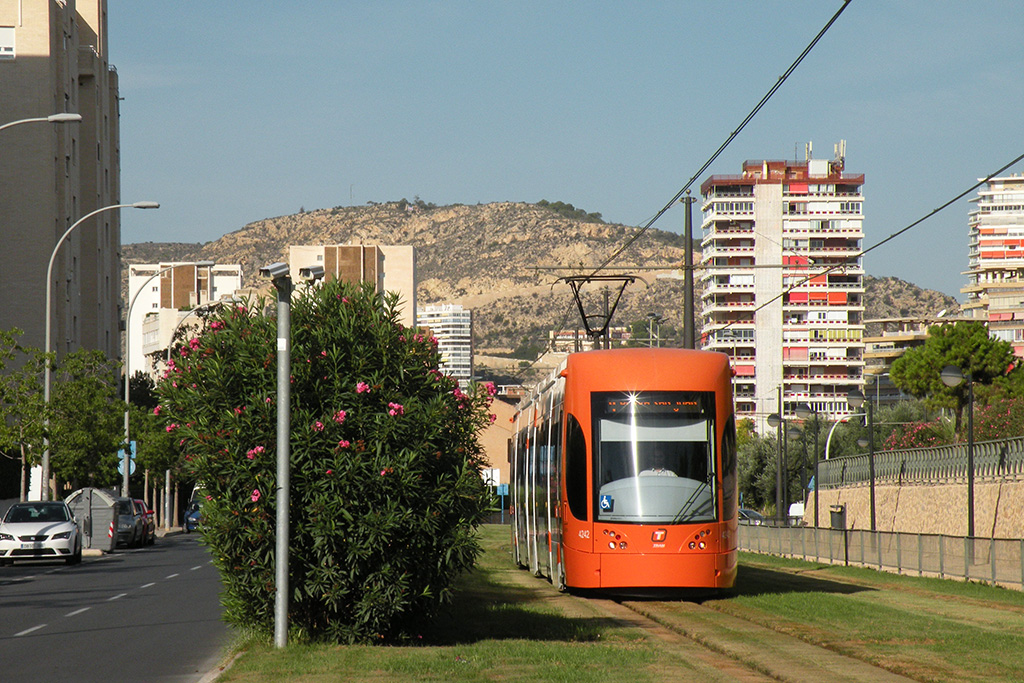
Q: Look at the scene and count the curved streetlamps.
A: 4